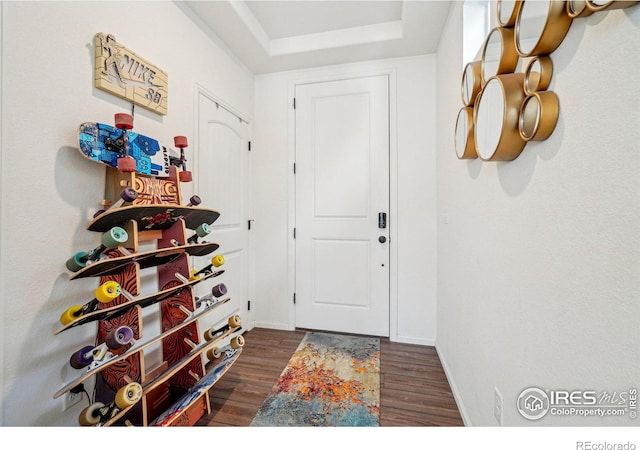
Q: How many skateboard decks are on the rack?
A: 7